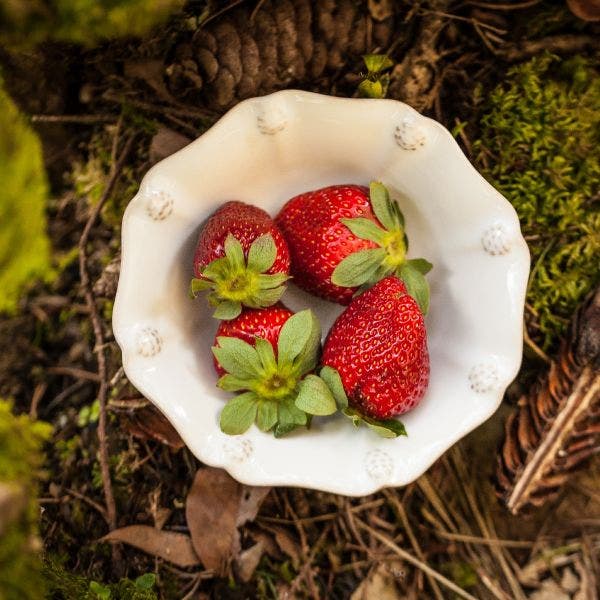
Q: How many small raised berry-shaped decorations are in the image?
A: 8